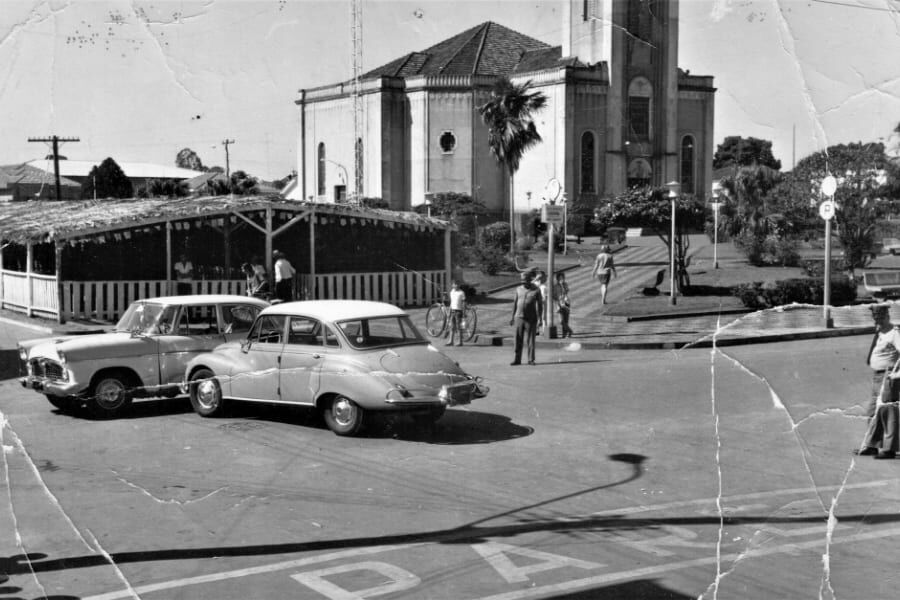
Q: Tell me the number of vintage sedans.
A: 2